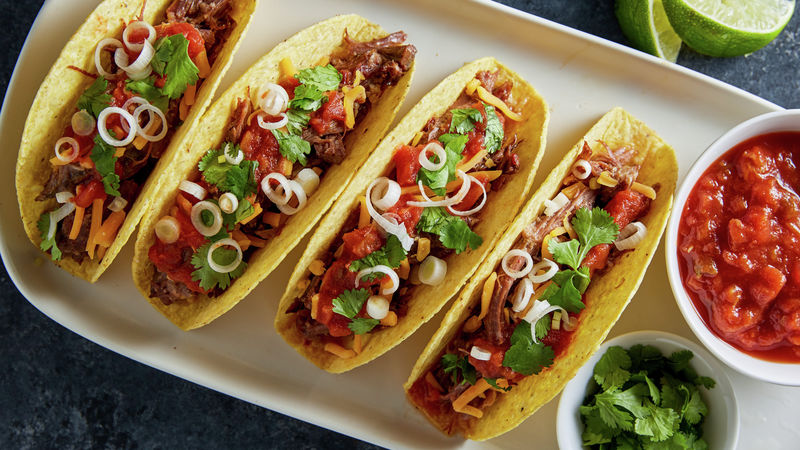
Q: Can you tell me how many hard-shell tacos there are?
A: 4